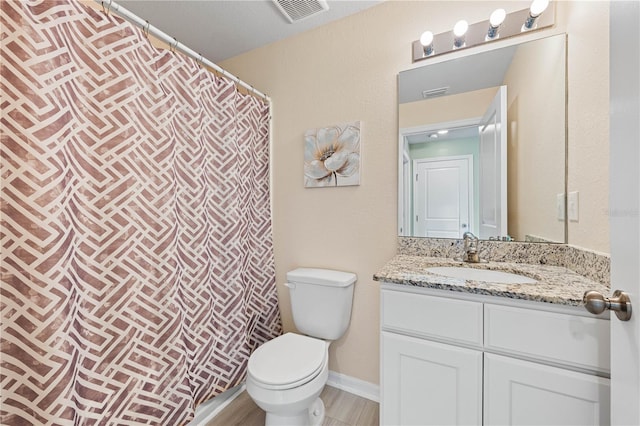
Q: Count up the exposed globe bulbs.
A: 4